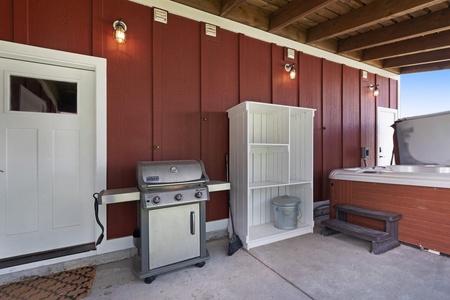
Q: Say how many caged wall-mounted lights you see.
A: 3